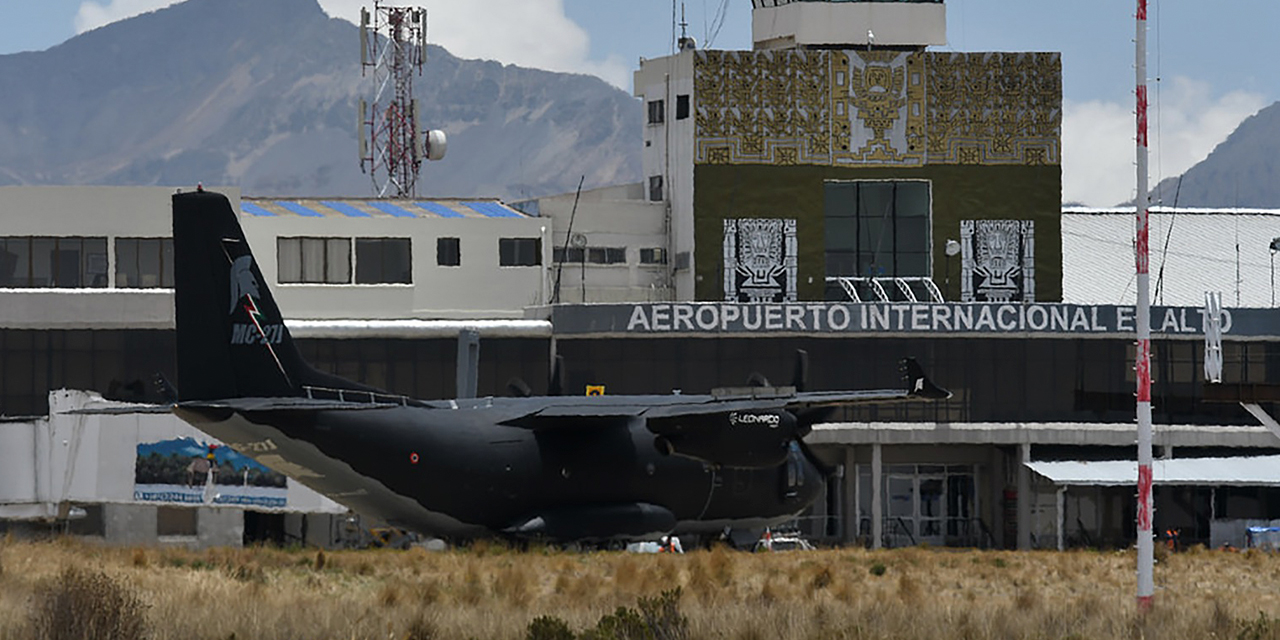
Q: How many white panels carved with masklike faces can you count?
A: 2